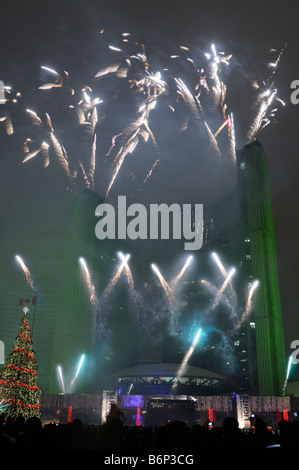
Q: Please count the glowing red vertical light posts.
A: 4